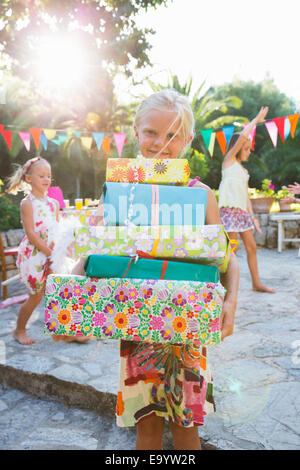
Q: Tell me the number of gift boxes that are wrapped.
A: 5